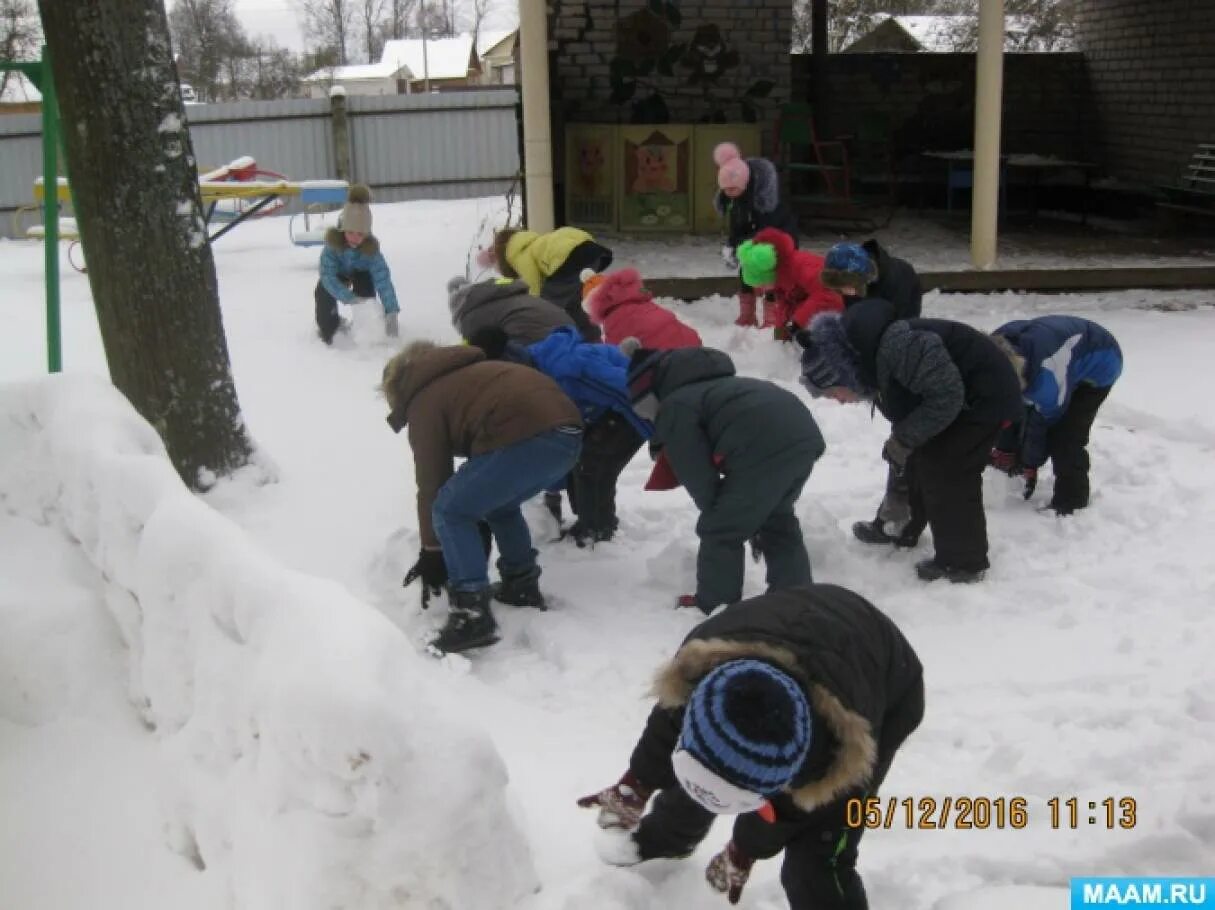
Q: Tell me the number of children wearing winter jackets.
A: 13